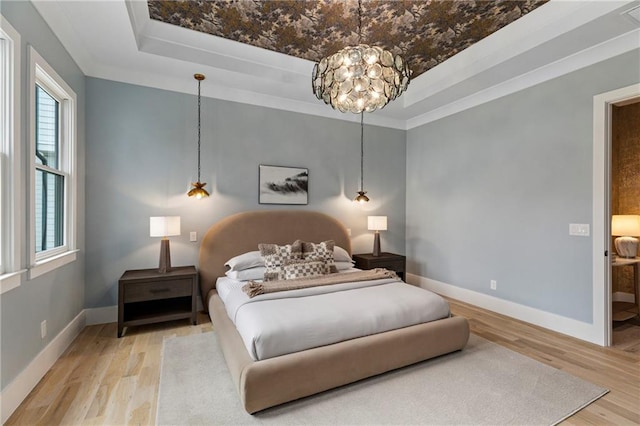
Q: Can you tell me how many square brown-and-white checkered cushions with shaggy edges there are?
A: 2